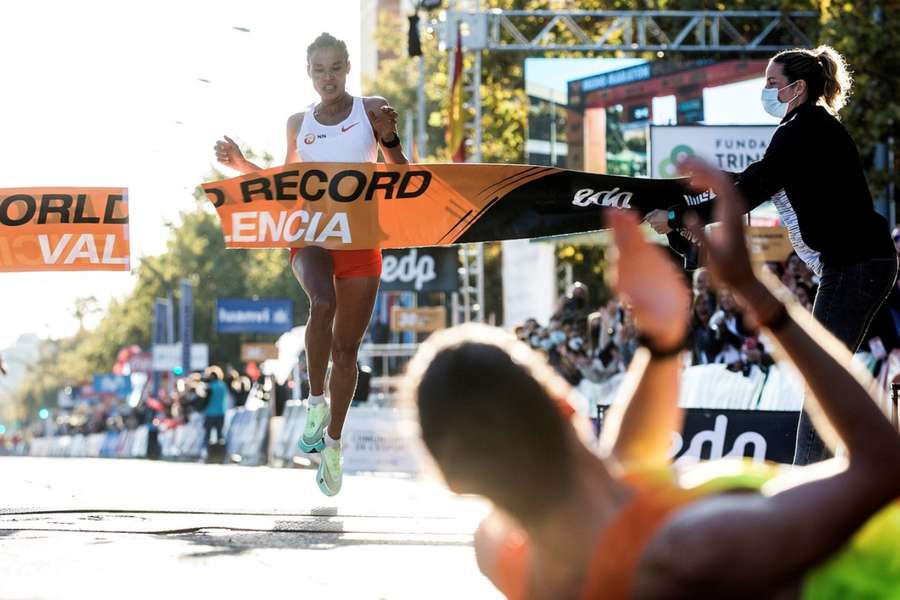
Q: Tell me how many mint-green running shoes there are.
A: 2